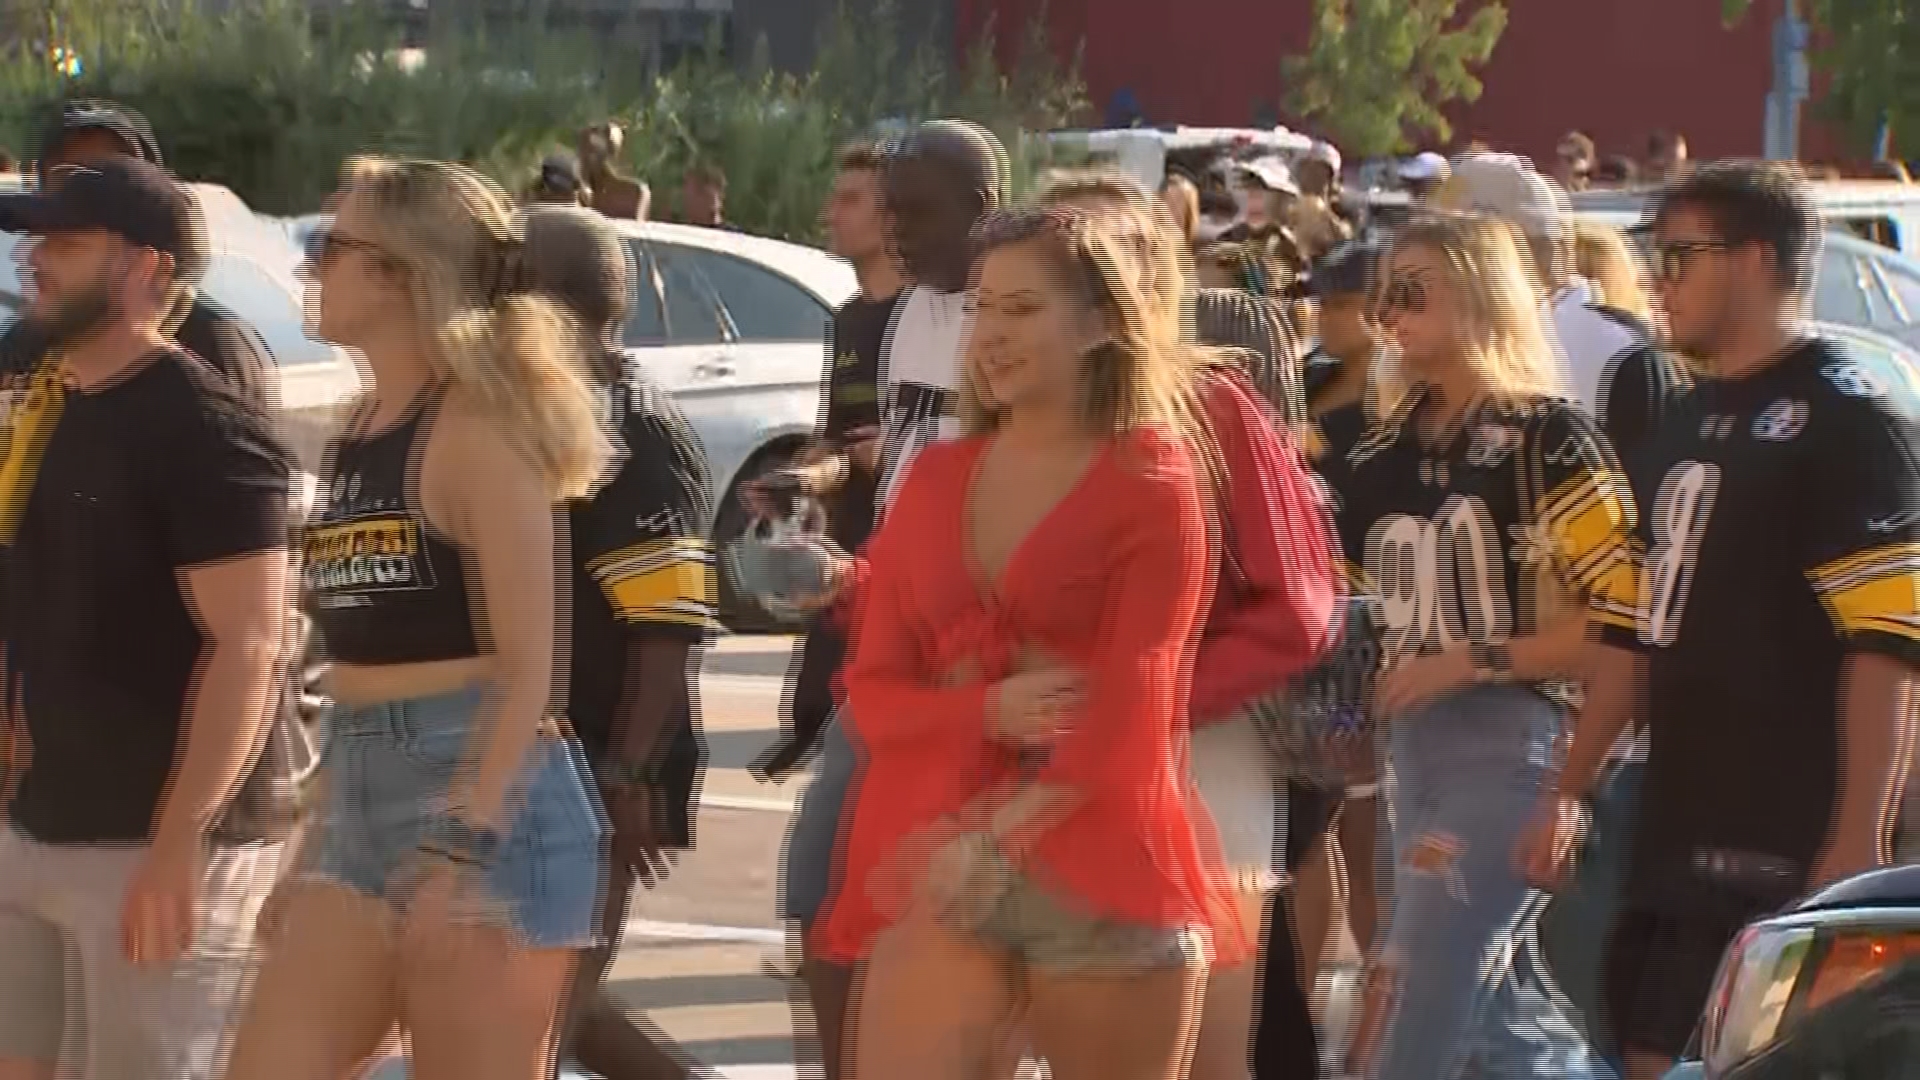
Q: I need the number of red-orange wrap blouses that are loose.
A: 1